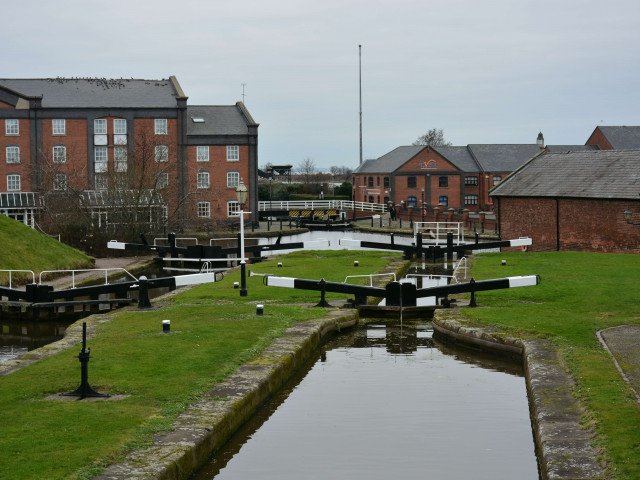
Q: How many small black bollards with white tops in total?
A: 6